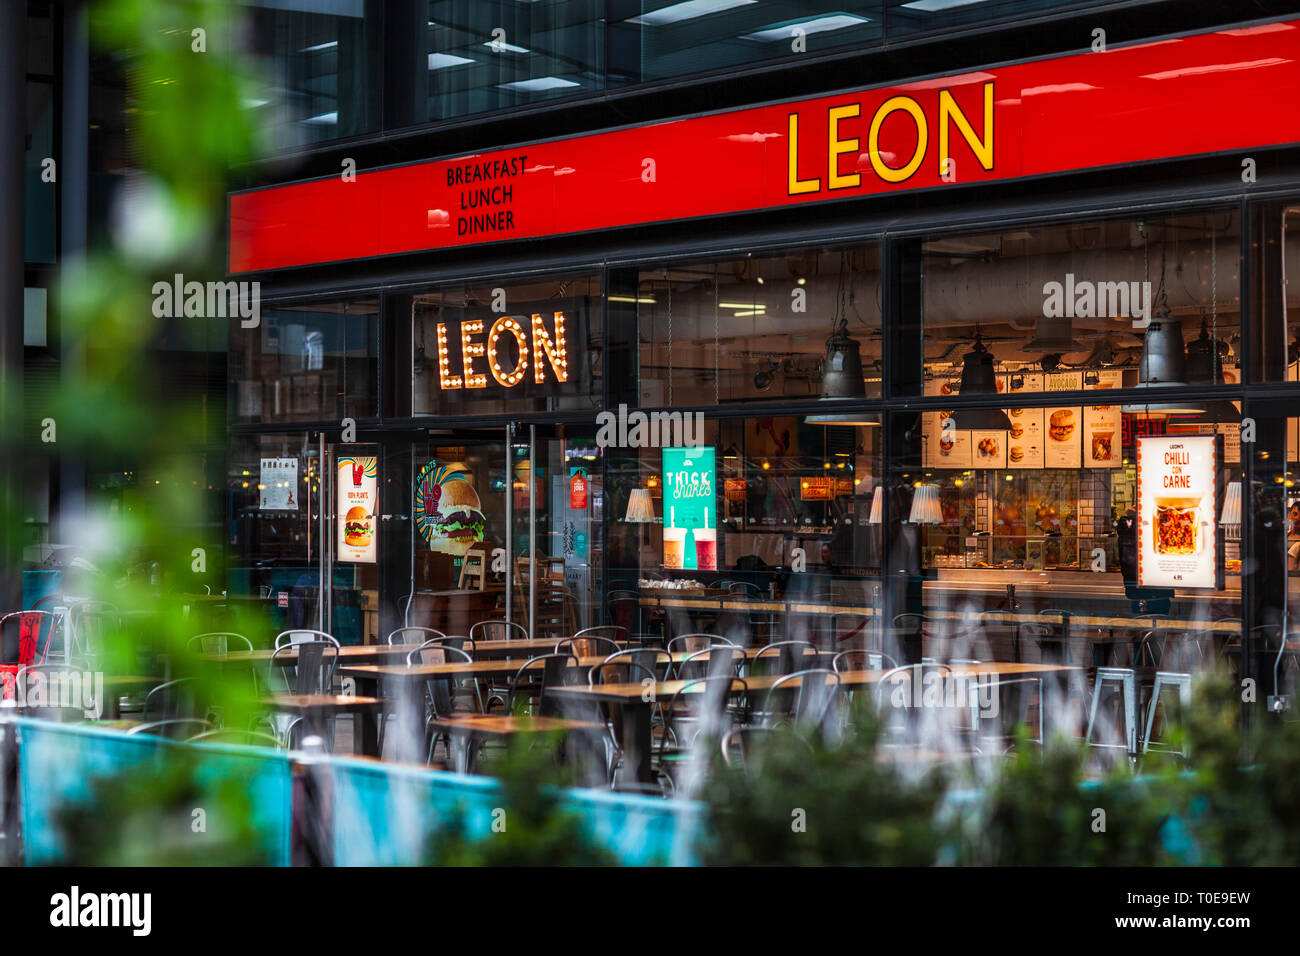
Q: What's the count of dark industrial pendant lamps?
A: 4